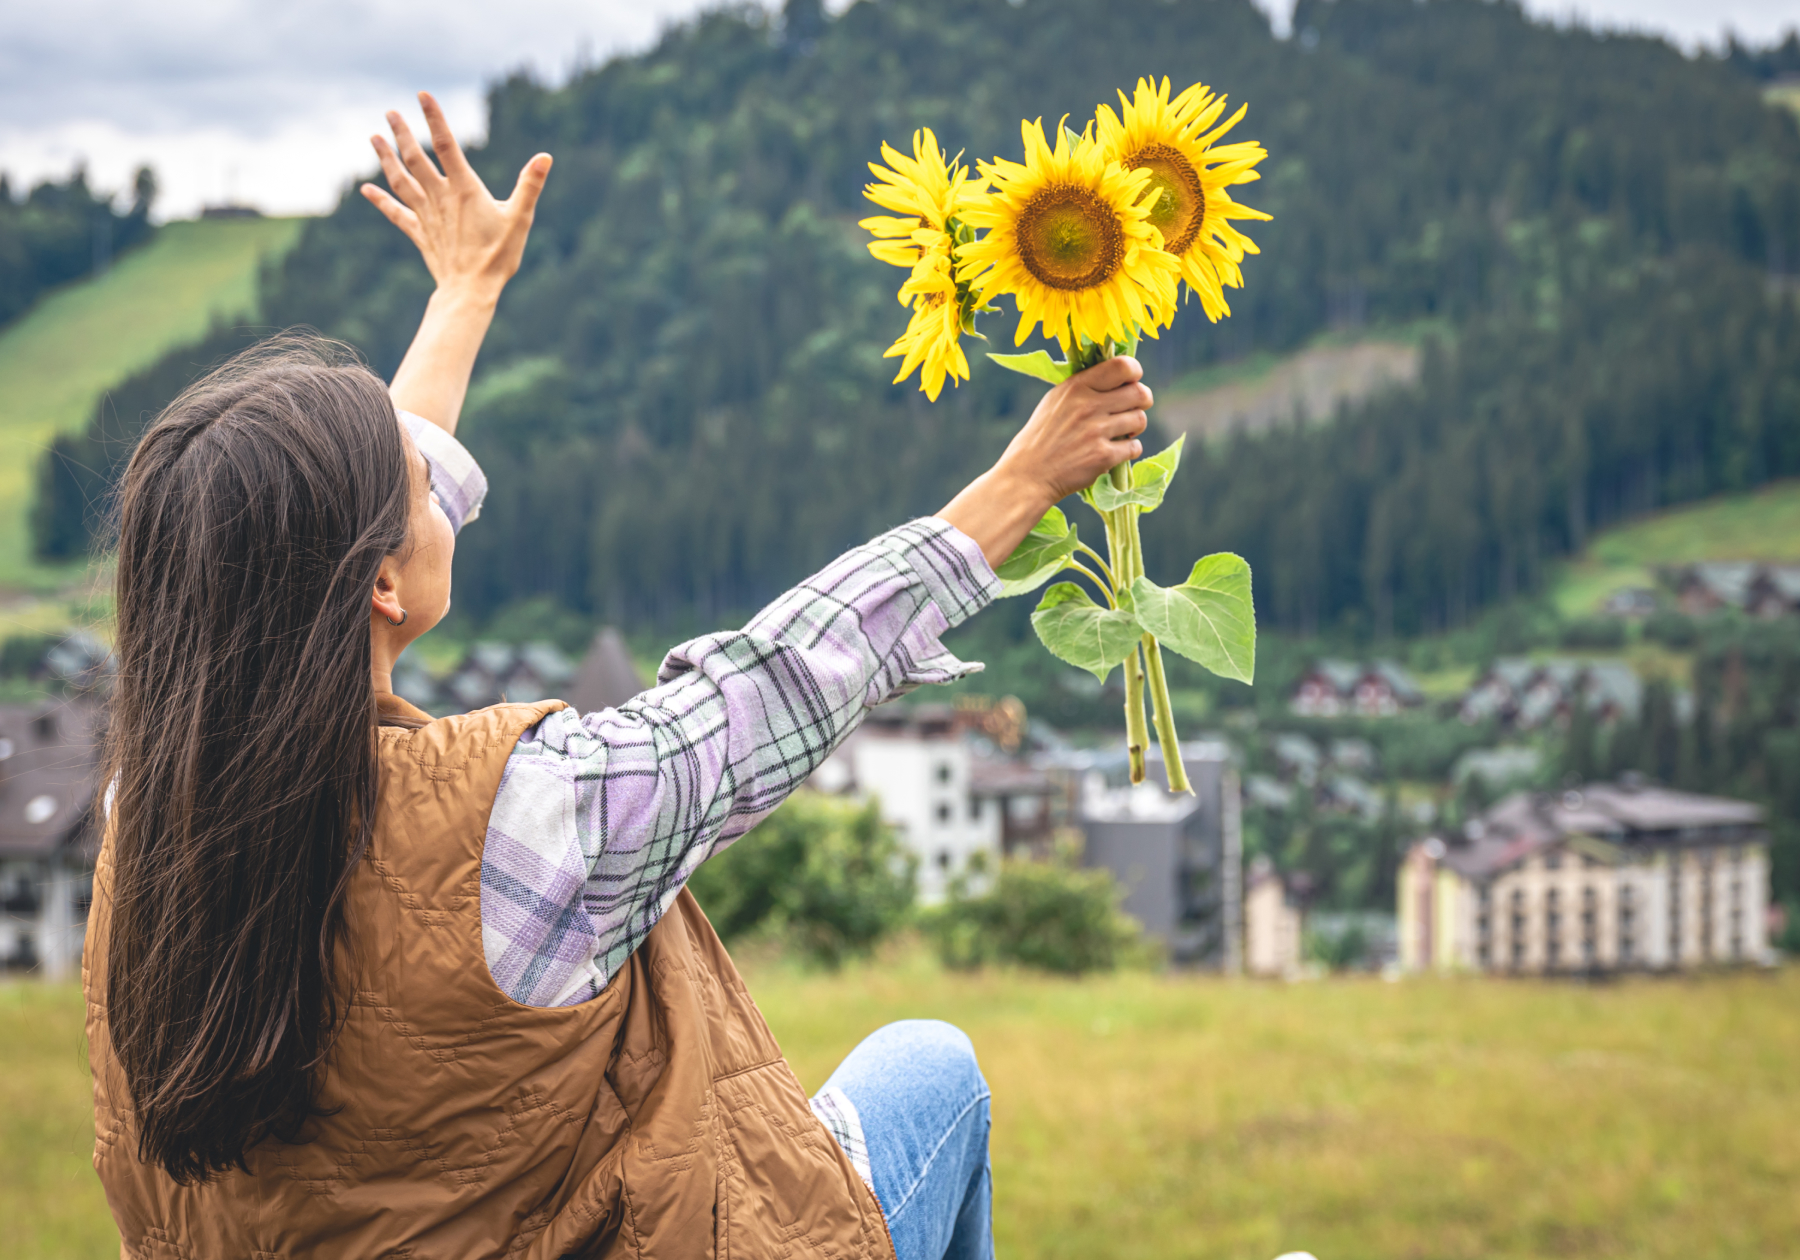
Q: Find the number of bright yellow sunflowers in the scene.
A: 3